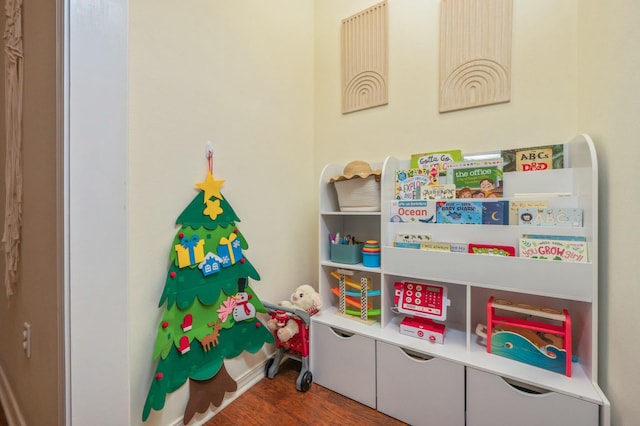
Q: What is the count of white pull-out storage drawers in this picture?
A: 3